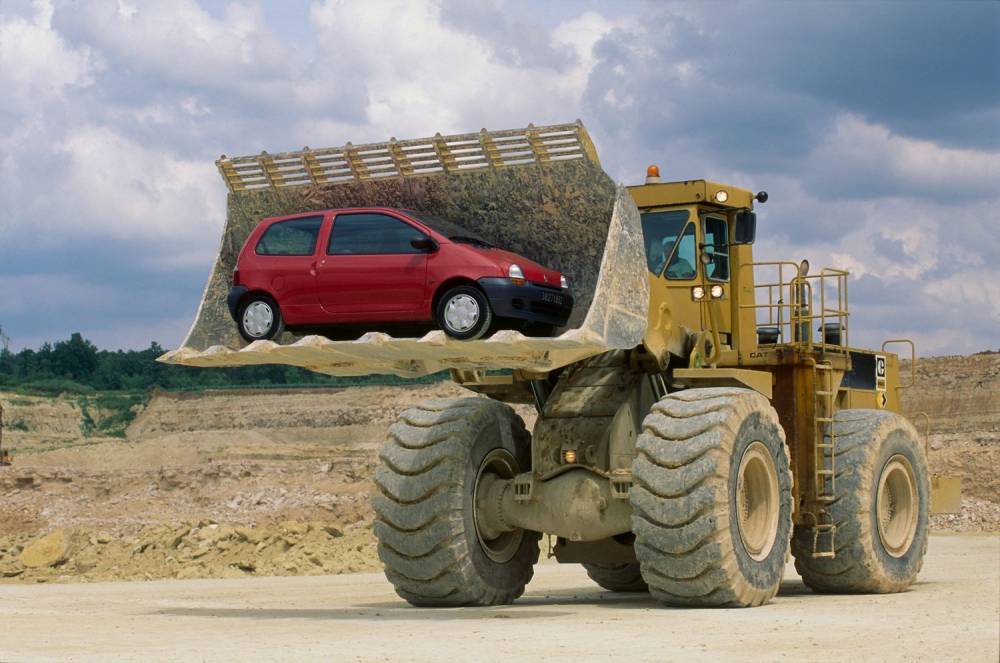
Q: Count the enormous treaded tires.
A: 4